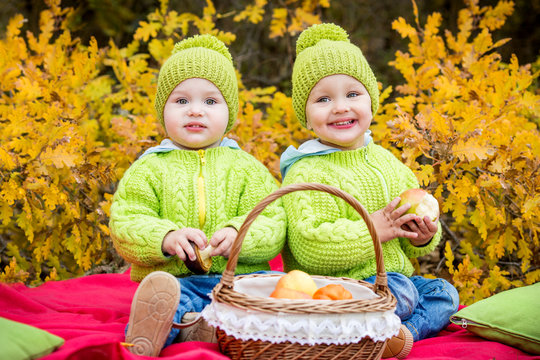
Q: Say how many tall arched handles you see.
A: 1